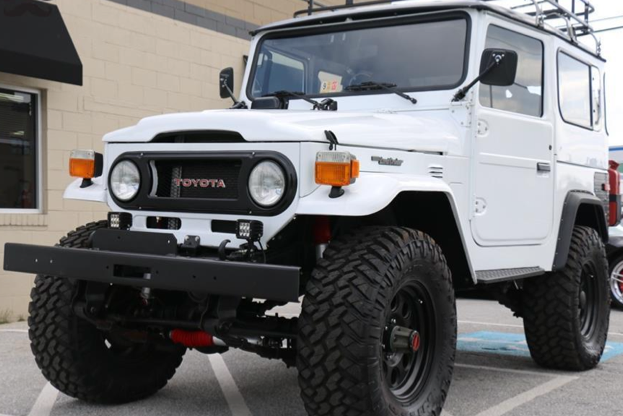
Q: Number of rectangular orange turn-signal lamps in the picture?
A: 2